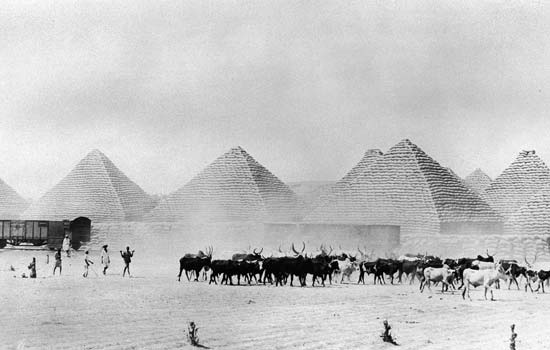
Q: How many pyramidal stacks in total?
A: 7